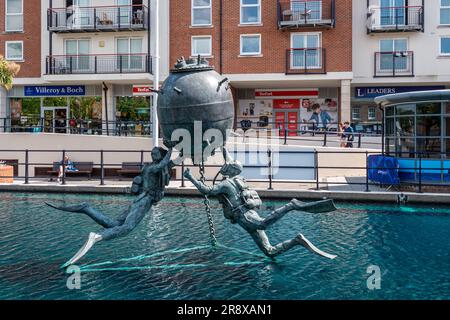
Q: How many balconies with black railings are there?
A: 6